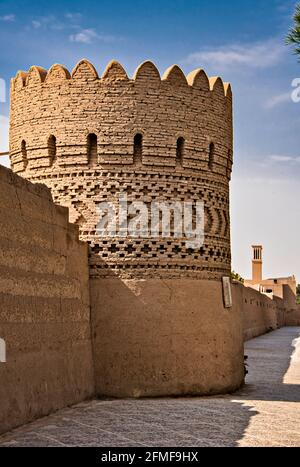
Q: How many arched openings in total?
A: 6